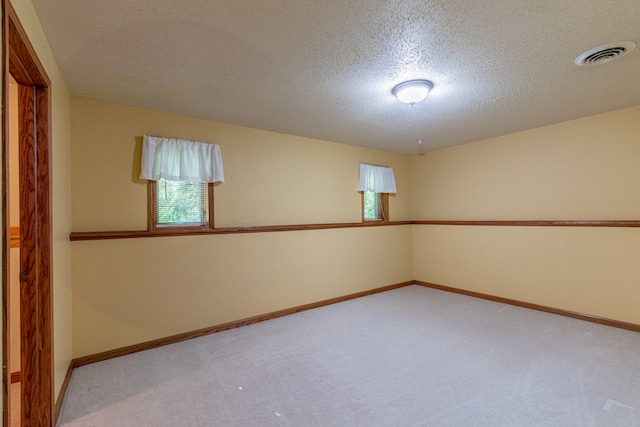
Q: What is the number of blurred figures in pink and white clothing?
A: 0